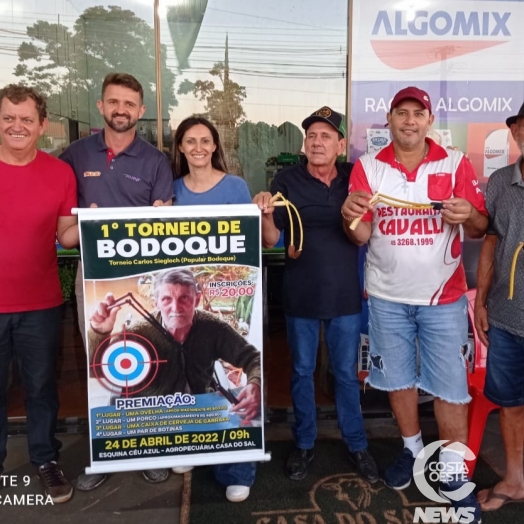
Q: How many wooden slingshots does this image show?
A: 2